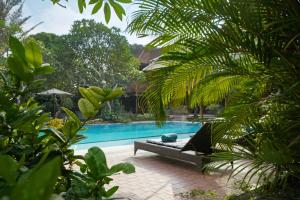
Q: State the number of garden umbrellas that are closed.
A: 0